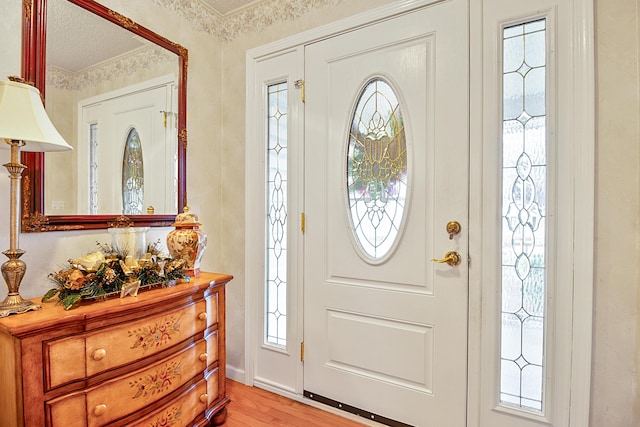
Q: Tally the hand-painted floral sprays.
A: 3